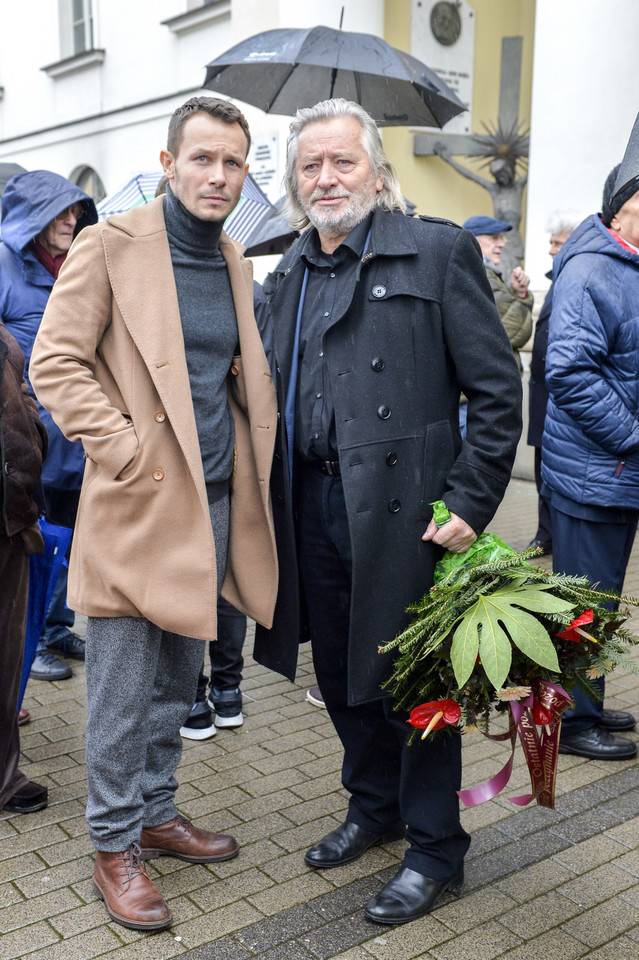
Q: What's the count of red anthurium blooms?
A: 3